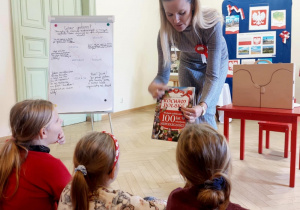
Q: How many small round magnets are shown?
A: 4